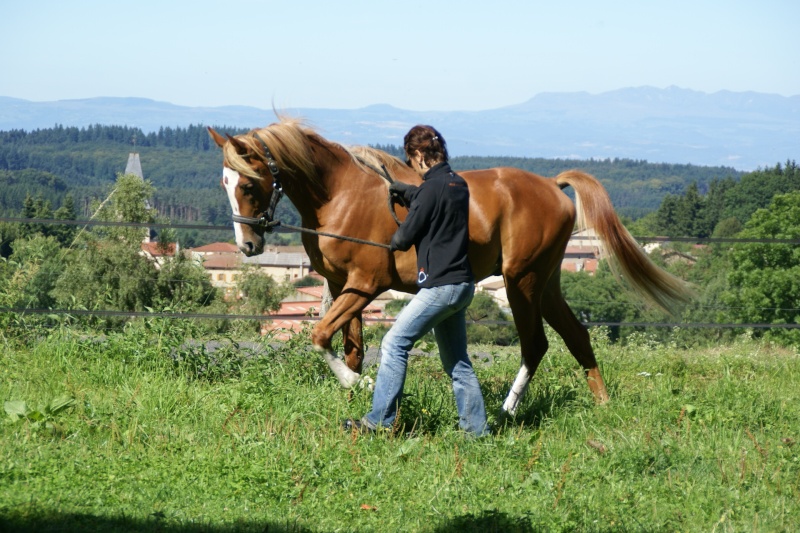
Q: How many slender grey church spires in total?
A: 1